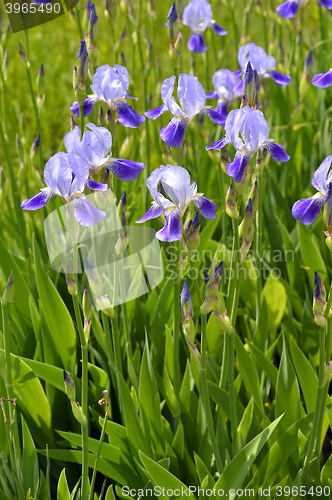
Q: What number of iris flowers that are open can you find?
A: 12